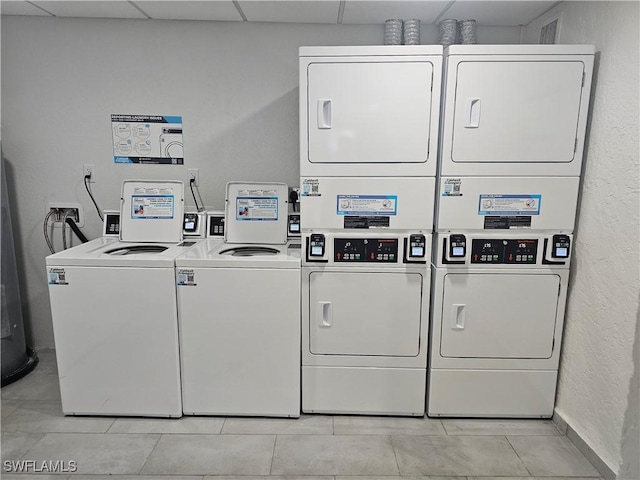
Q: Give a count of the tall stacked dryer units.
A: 2